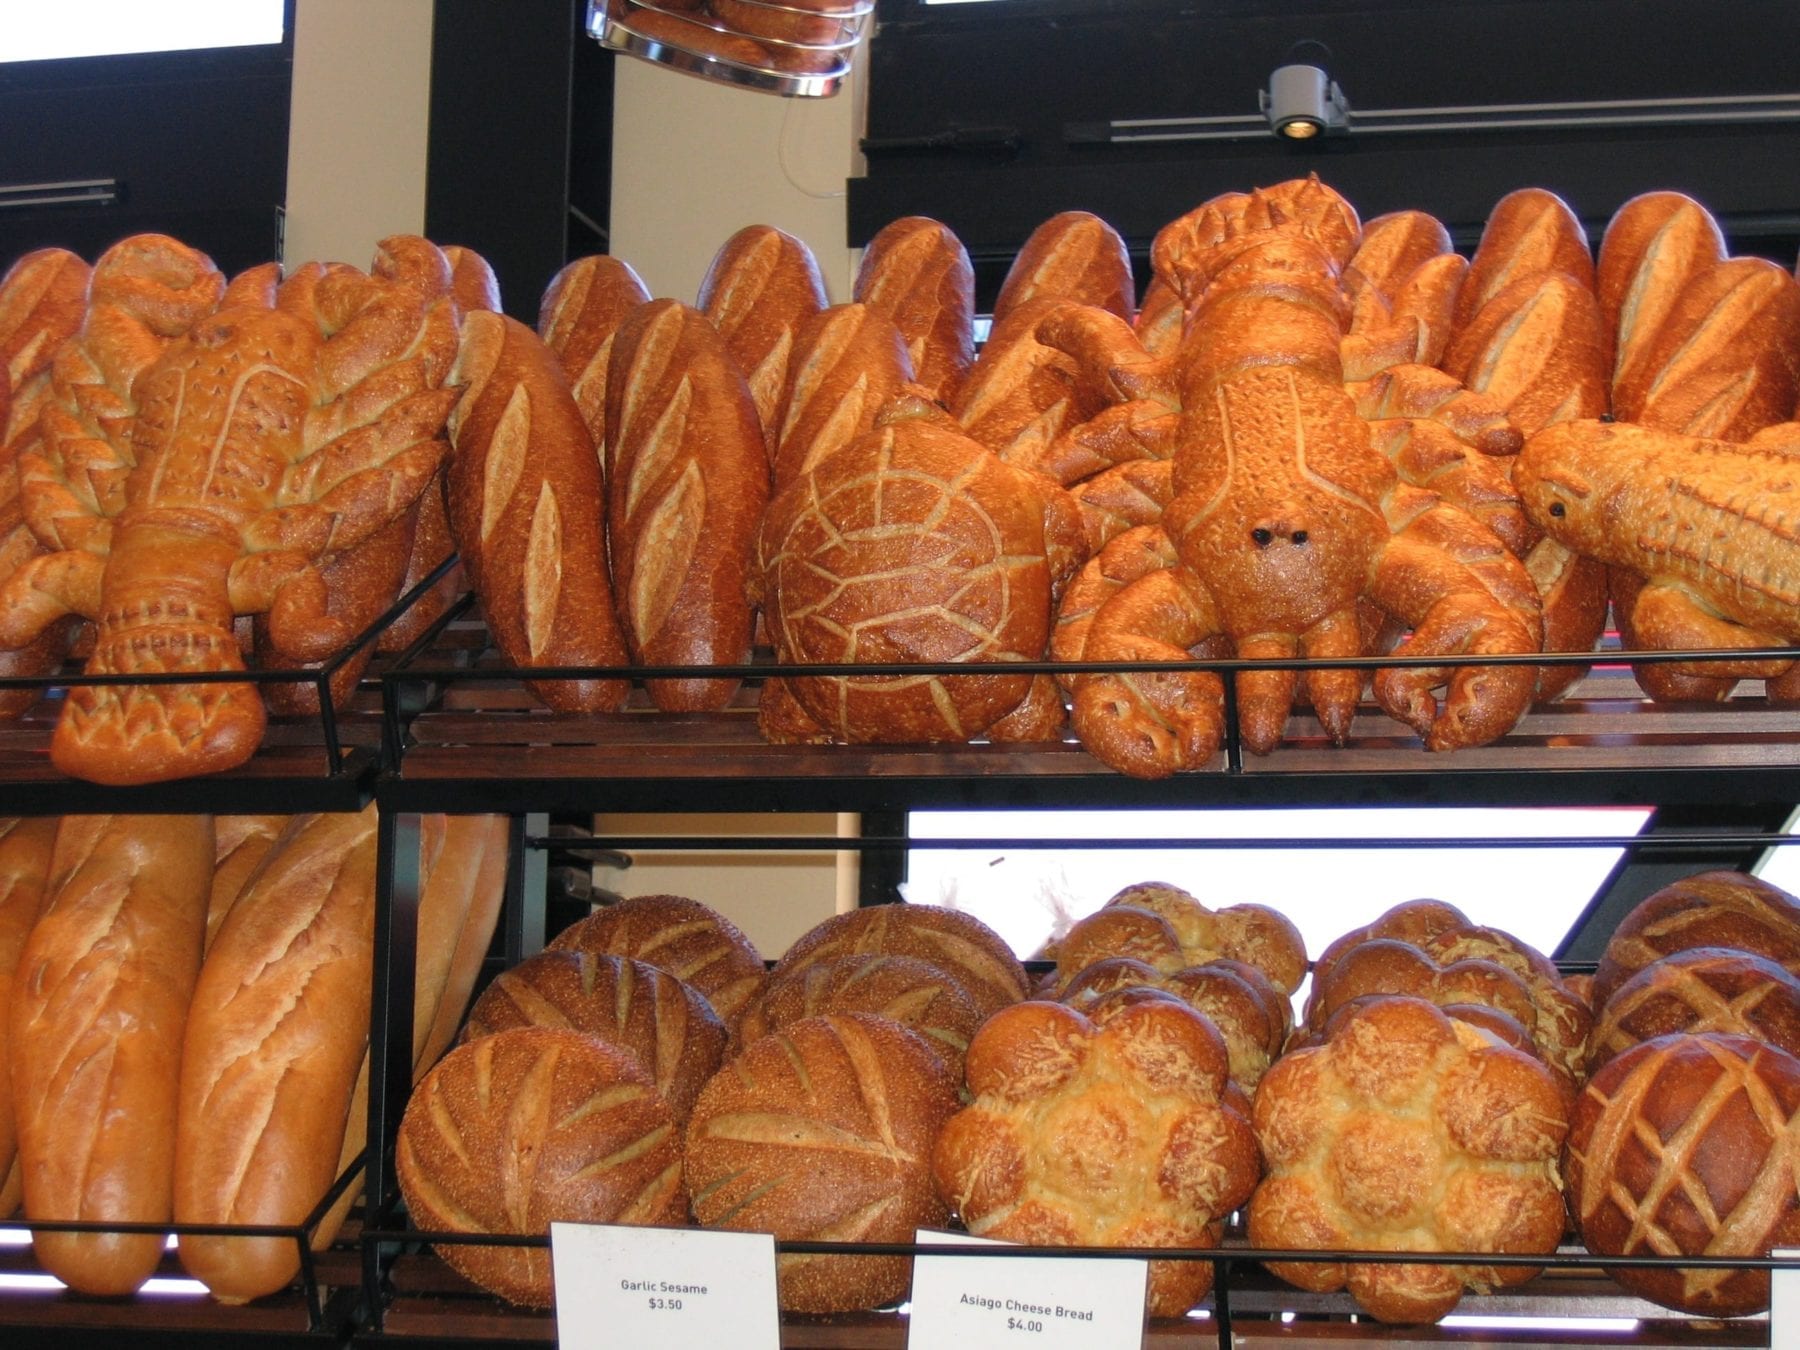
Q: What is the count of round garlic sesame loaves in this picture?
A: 6